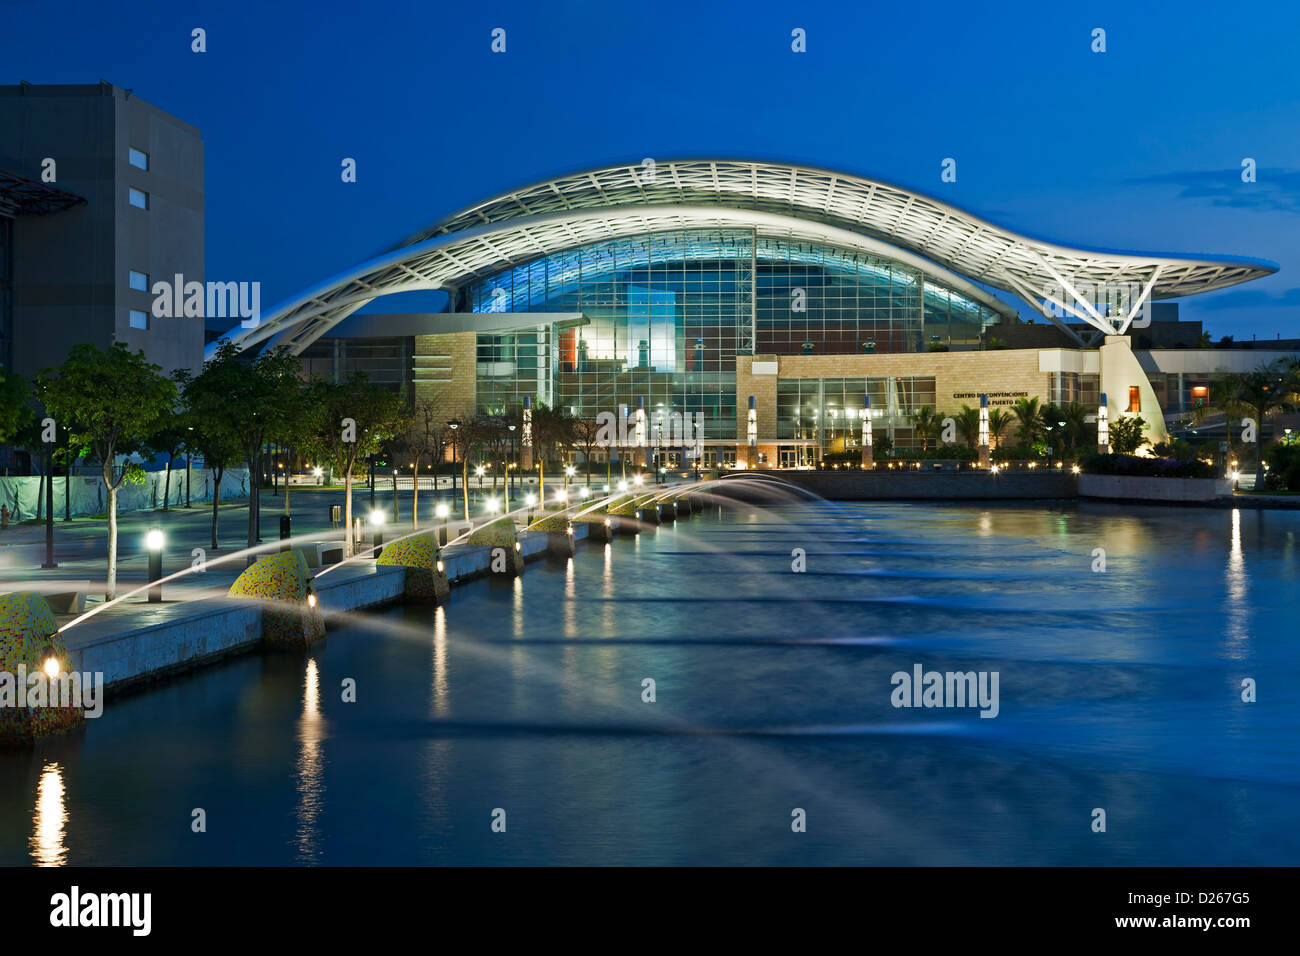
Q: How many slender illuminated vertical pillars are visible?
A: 6